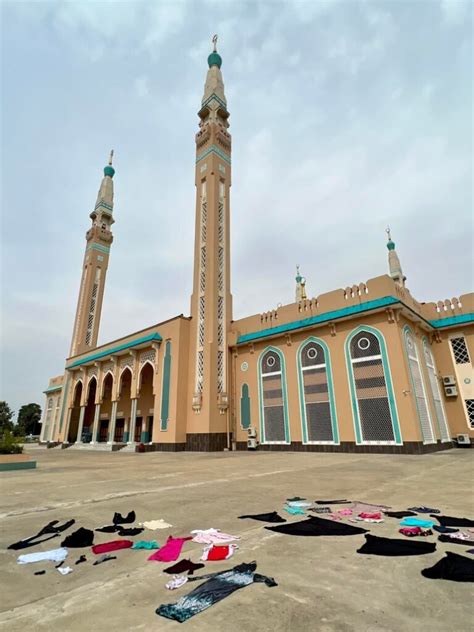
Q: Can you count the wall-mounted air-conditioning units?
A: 5